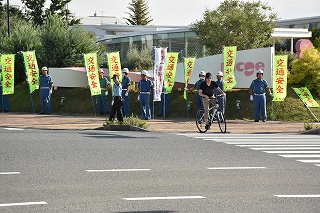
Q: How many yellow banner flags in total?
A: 9